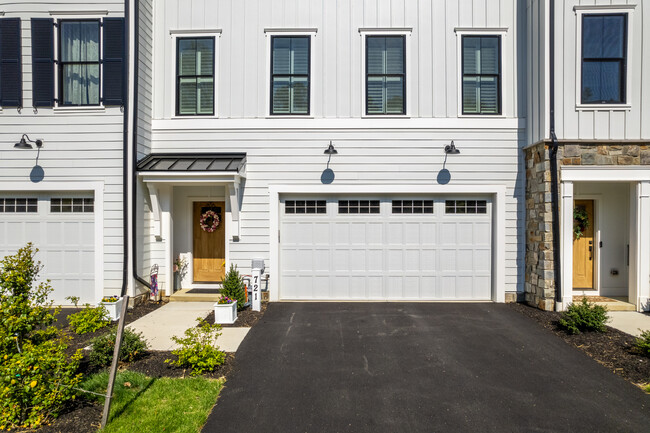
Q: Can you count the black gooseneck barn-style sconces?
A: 3